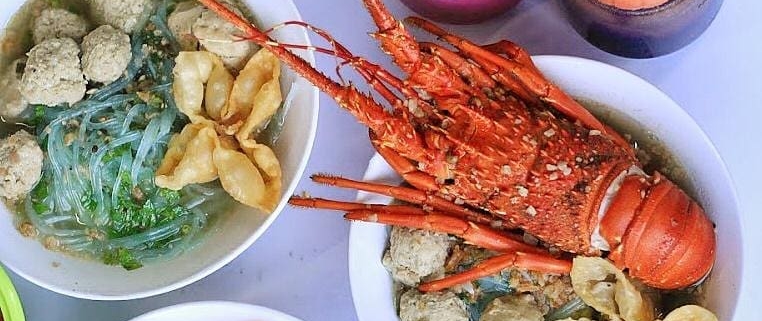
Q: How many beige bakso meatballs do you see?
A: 11